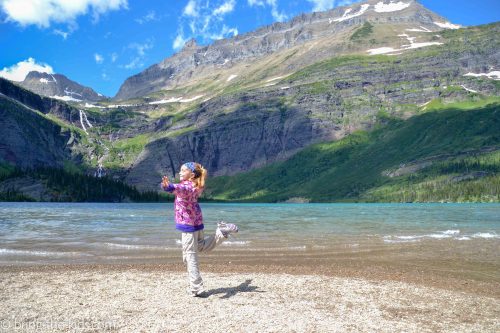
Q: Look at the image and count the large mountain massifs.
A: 2